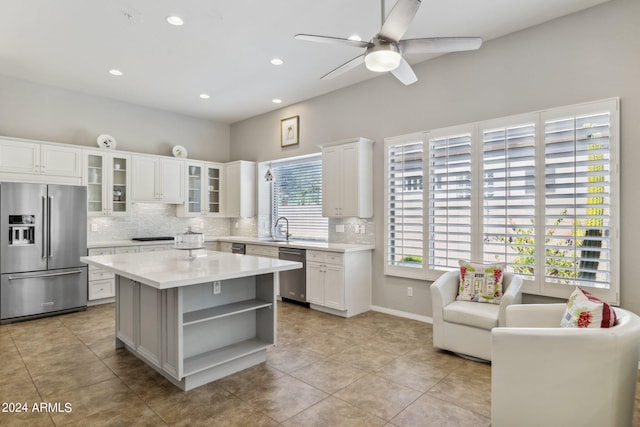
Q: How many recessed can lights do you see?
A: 6